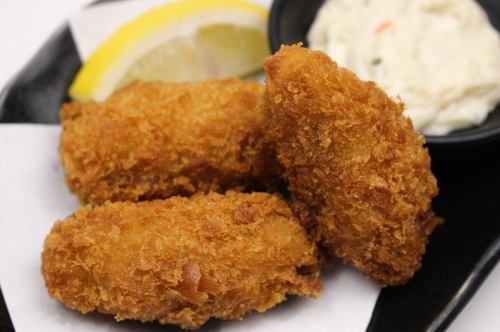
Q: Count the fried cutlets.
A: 3